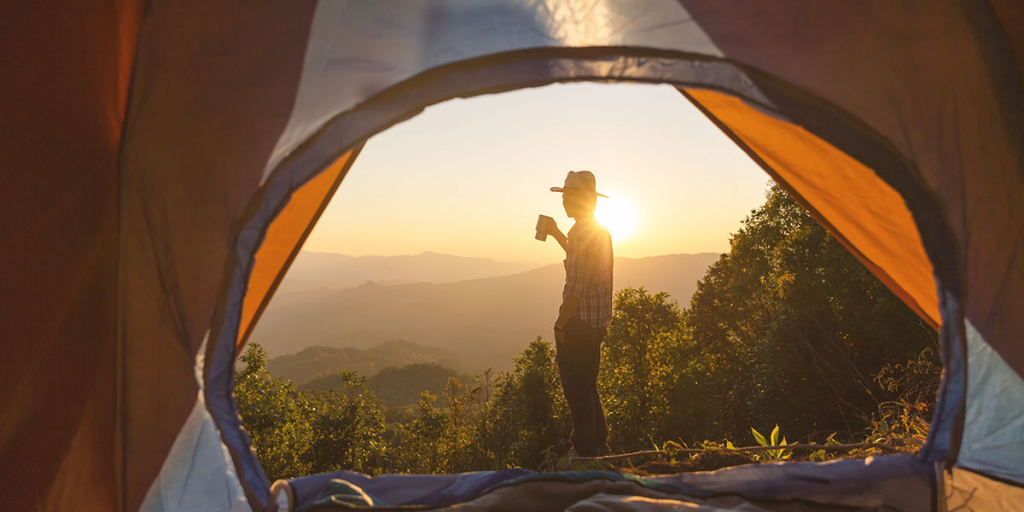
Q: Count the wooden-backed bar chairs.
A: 0